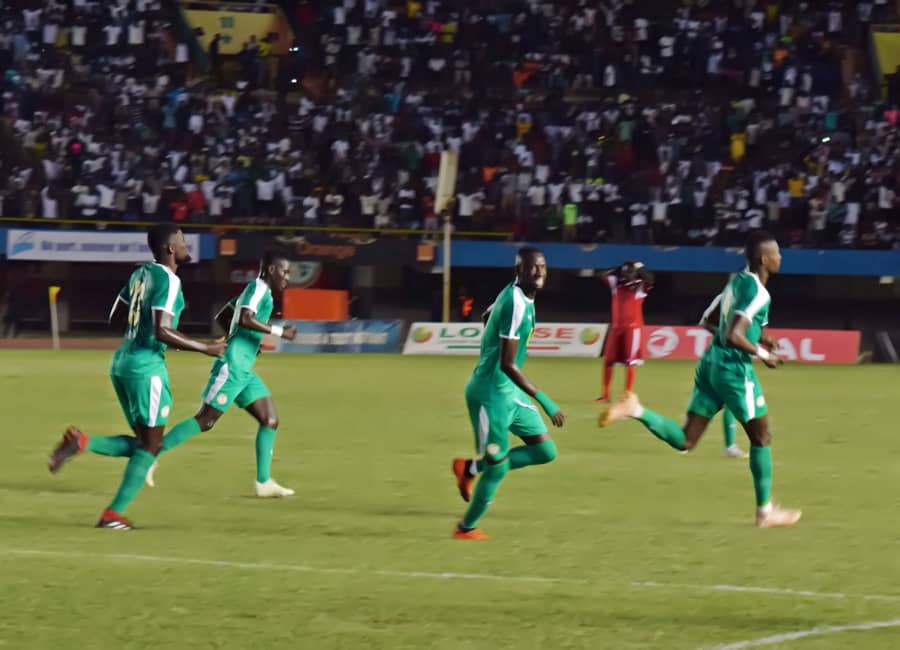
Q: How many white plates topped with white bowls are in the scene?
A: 0